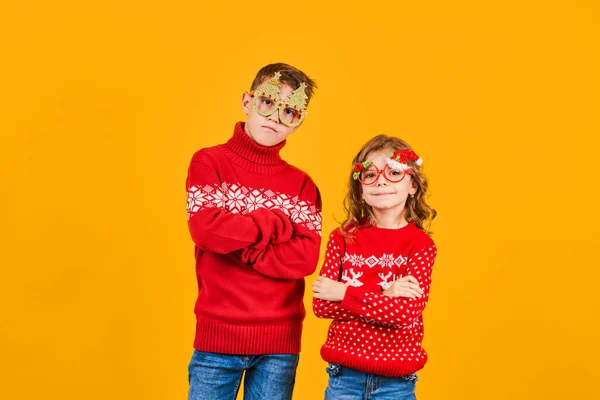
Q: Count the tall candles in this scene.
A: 0